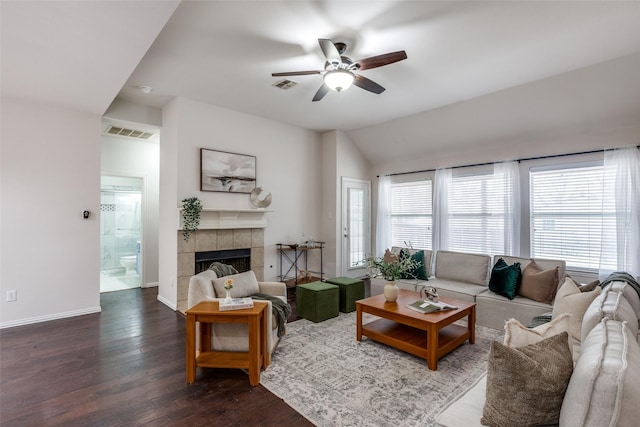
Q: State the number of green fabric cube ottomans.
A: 2